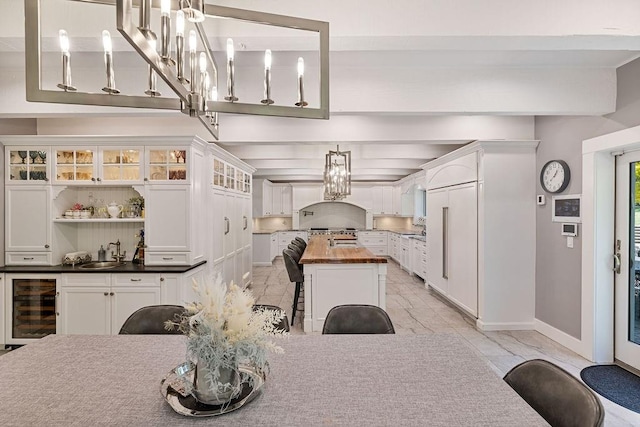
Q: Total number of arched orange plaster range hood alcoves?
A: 0